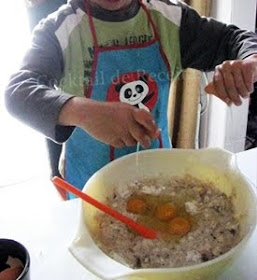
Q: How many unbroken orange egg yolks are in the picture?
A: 3